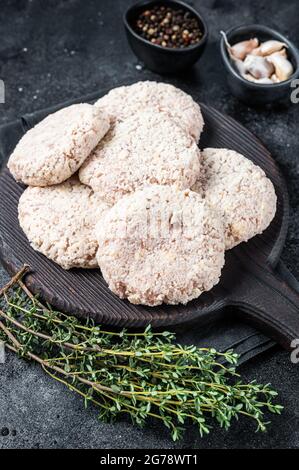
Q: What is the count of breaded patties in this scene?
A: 6